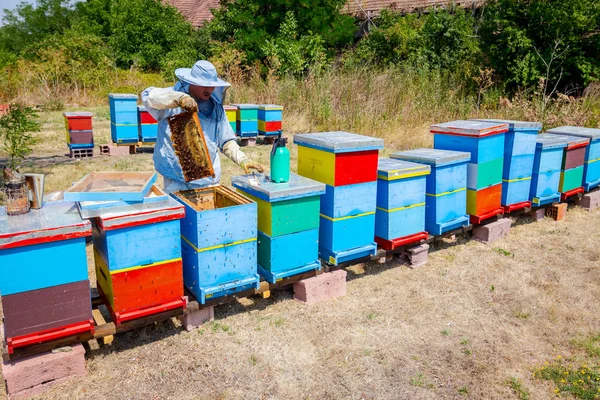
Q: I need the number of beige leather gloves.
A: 2